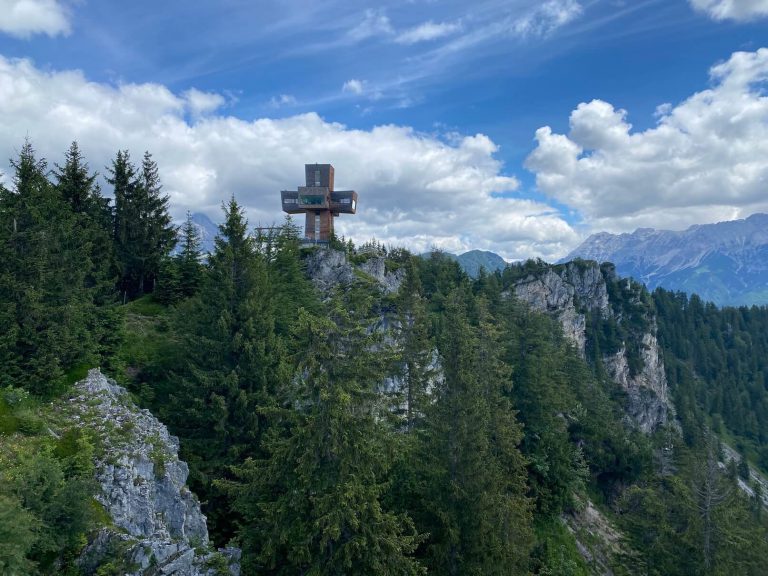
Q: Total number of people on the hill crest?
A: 0